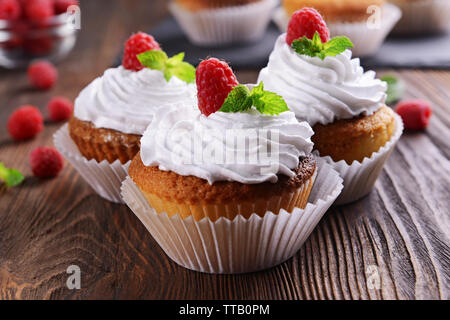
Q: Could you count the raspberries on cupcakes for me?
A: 3